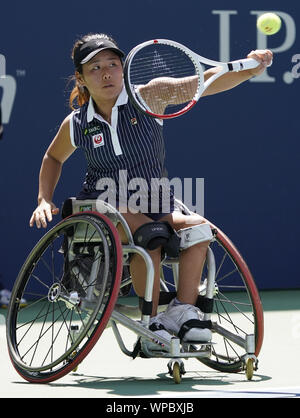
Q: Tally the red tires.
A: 2